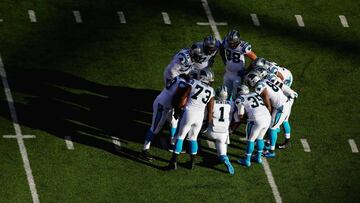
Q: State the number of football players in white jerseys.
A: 10